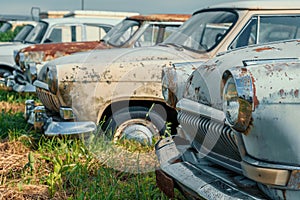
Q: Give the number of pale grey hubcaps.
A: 1